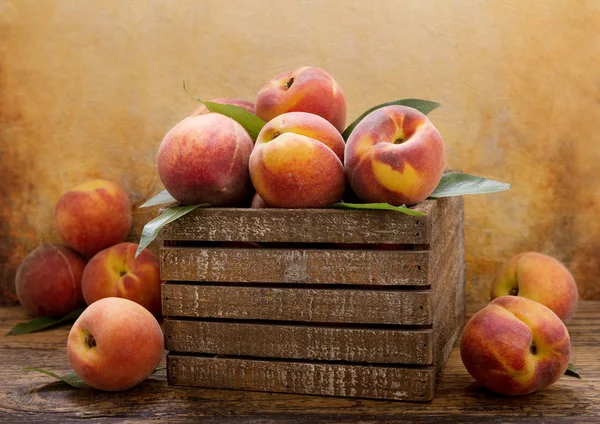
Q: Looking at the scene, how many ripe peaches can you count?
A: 11